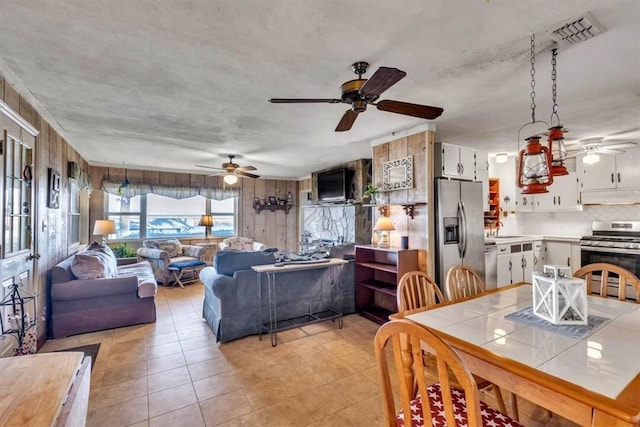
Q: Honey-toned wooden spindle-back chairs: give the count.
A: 4